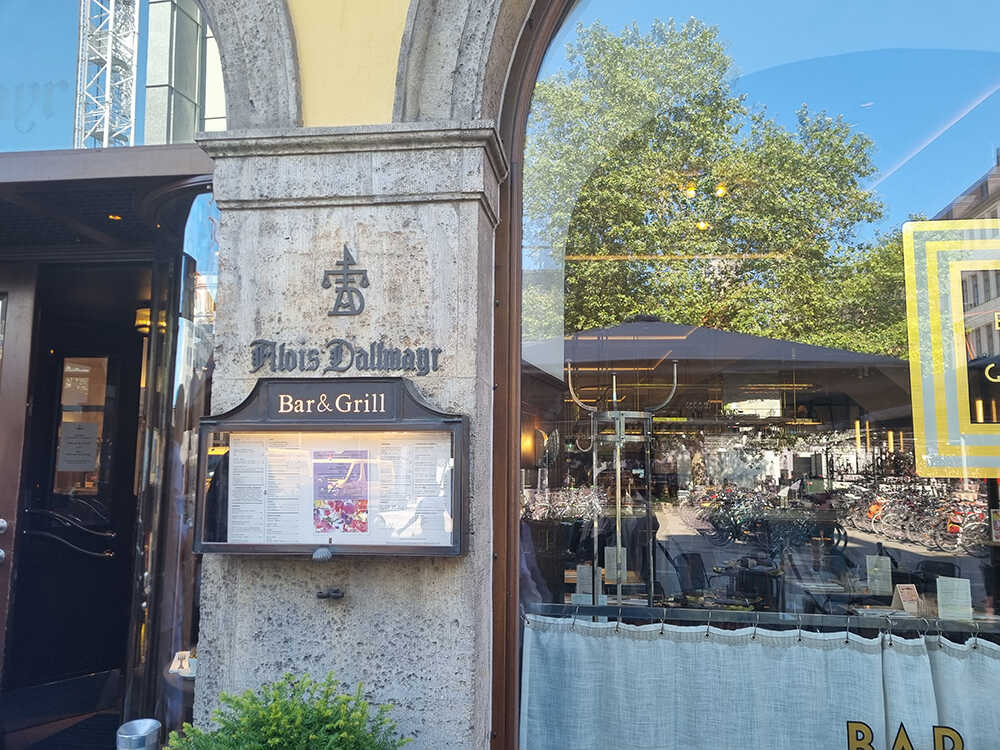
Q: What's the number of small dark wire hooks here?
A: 12